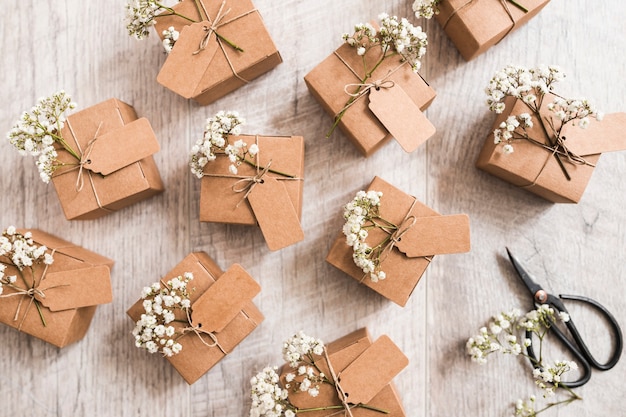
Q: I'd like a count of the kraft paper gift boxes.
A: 10